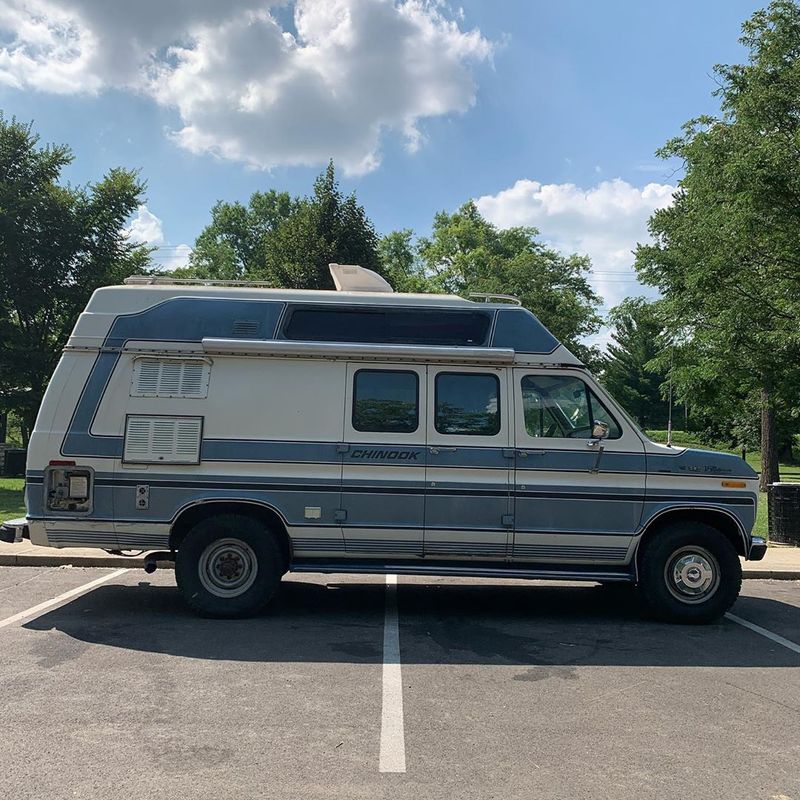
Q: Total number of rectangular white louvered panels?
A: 2